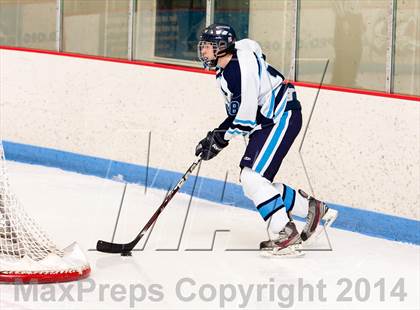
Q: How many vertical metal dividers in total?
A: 5